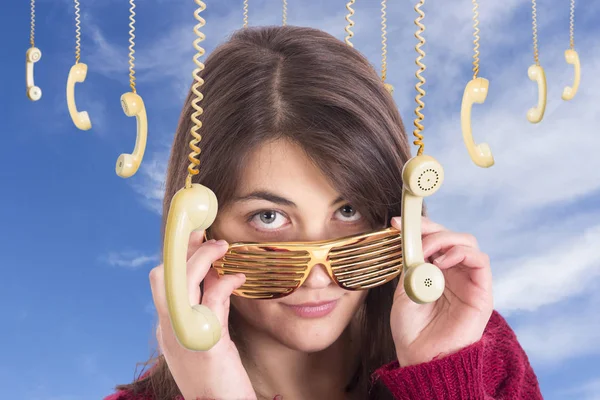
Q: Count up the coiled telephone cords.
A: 12